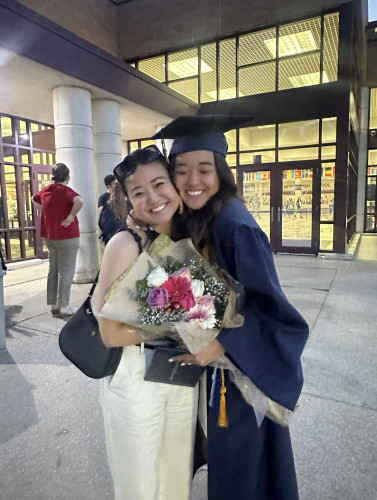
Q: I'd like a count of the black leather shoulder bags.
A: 1